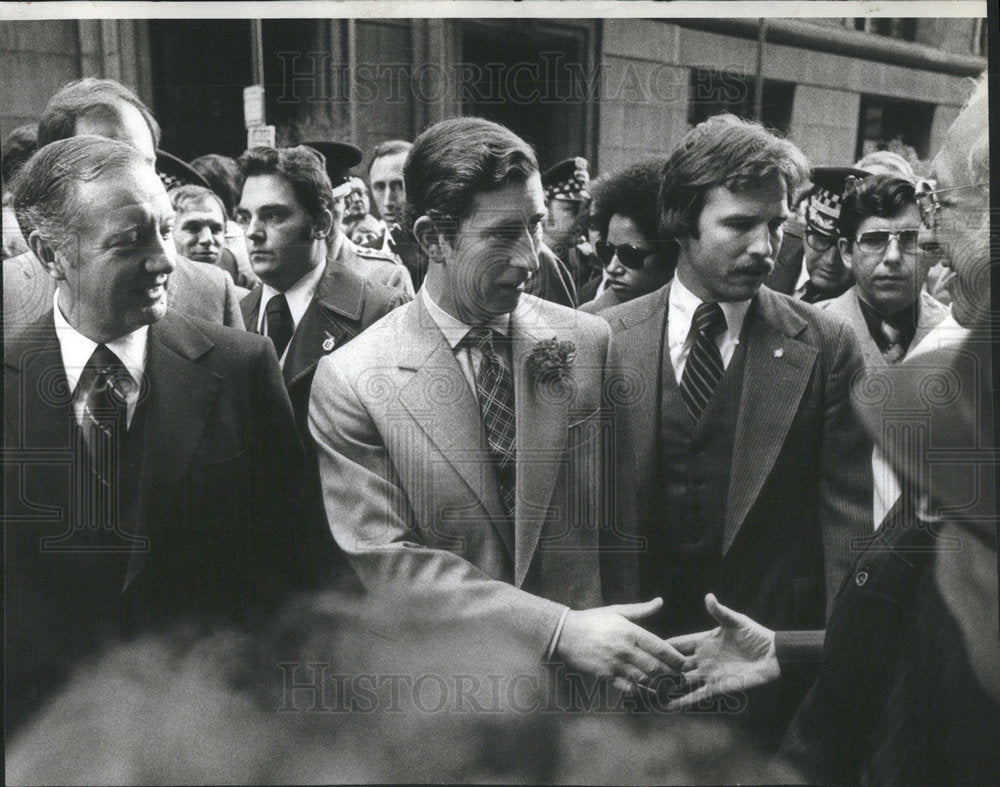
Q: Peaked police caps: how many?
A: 4